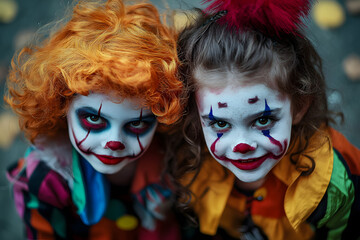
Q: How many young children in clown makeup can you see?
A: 2